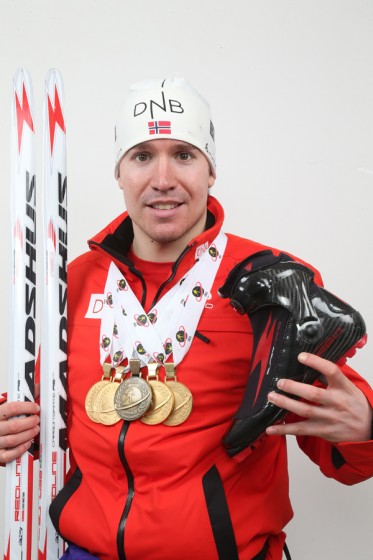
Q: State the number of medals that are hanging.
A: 5